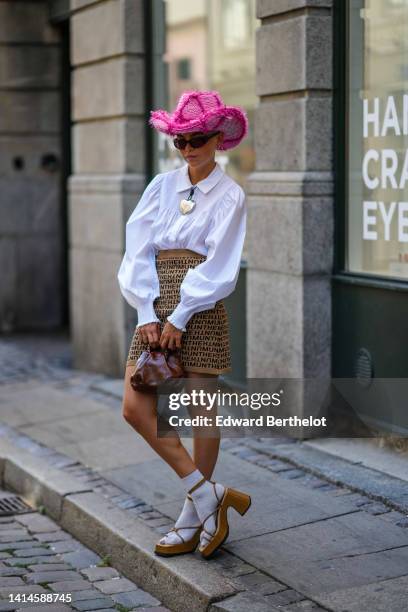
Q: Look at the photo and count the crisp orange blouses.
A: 0